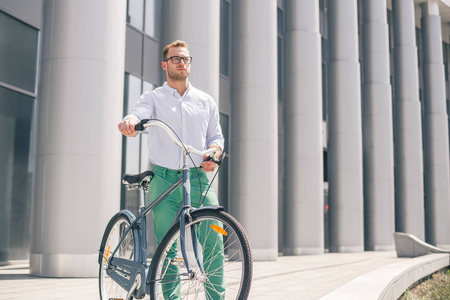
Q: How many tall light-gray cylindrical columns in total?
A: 8